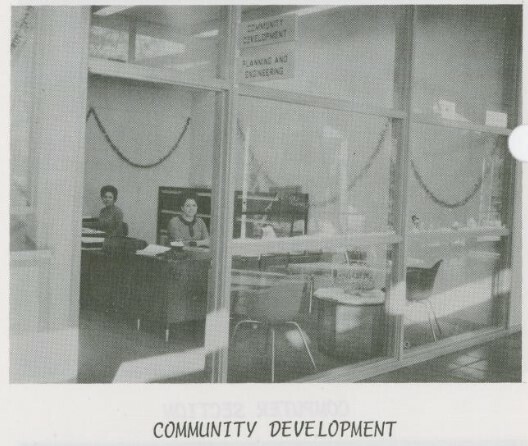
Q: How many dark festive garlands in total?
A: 3